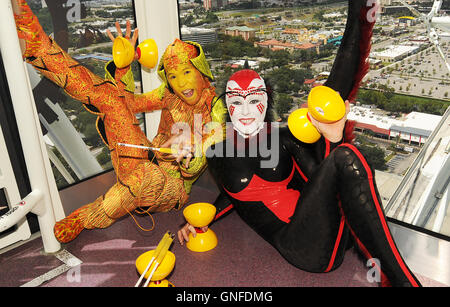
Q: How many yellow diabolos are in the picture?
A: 4